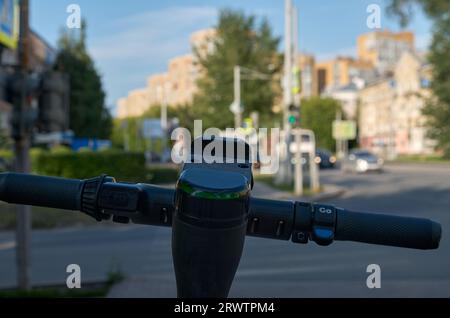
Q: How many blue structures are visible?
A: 1